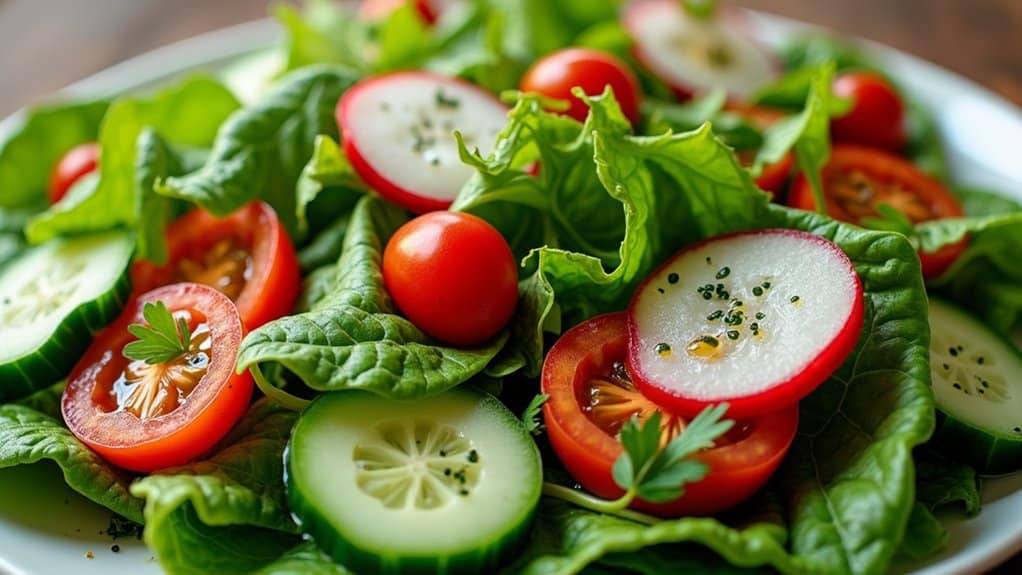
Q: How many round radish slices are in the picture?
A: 3